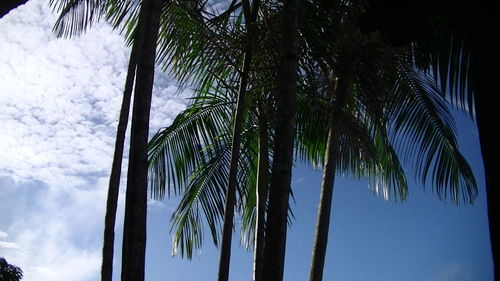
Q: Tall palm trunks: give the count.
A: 6